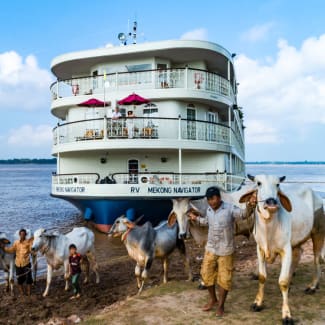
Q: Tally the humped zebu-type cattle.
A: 5